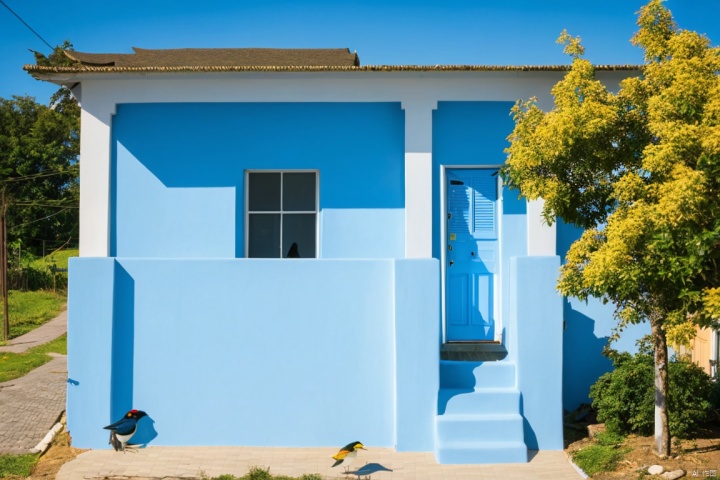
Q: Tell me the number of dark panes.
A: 4